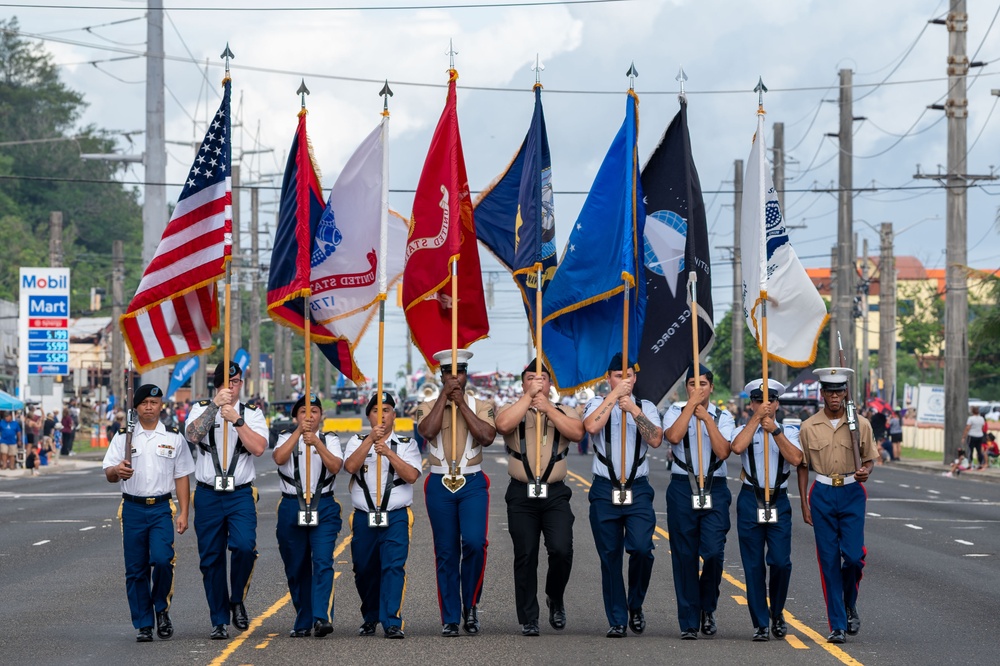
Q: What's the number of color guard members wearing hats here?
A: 10